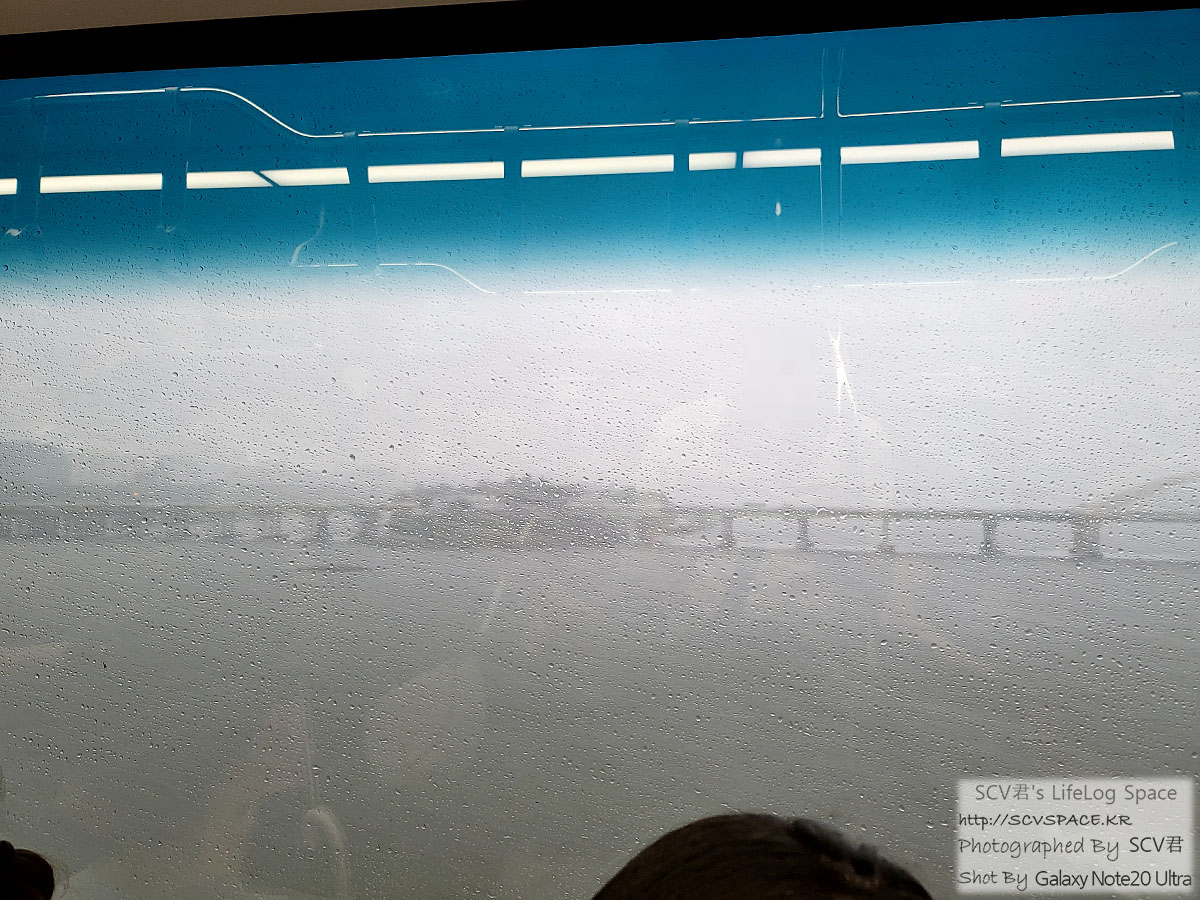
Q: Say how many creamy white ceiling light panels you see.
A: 10